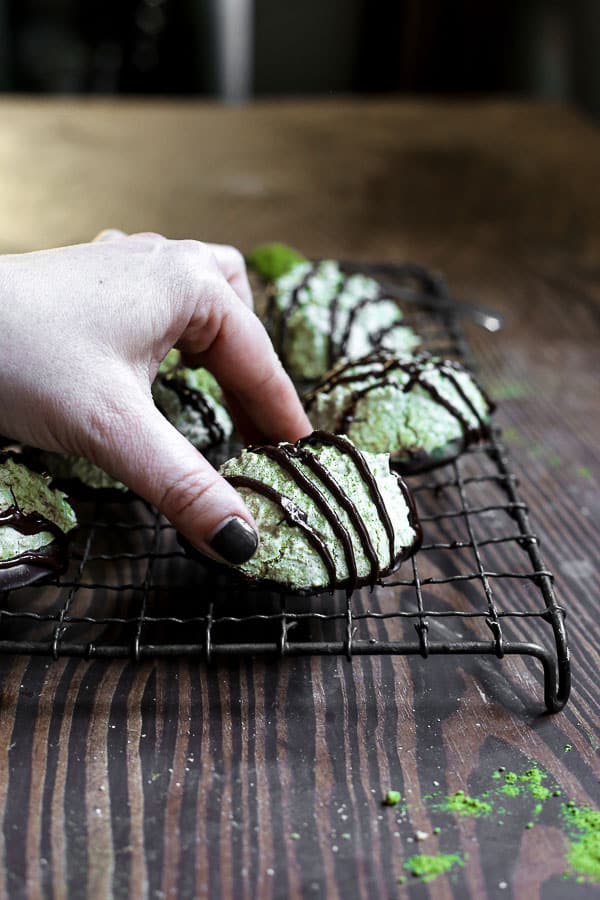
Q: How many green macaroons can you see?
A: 6